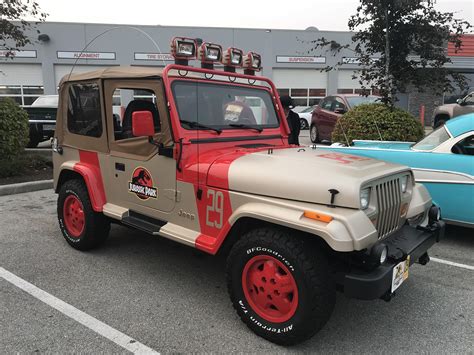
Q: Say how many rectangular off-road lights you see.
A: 4